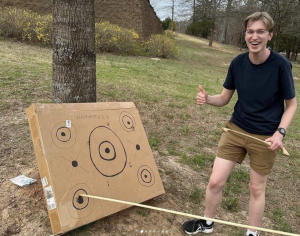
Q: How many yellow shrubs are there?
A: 3